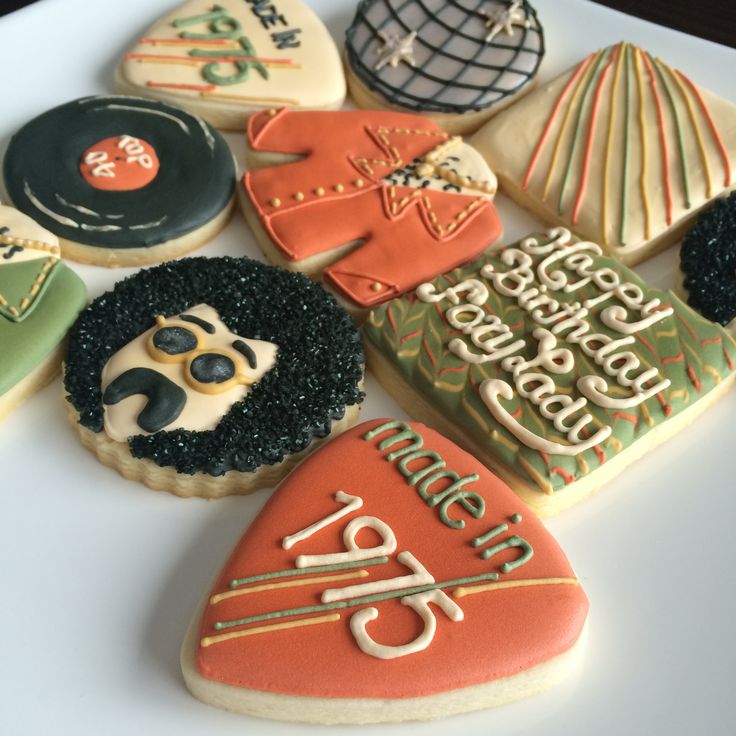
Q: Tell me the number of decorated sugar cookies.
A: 10